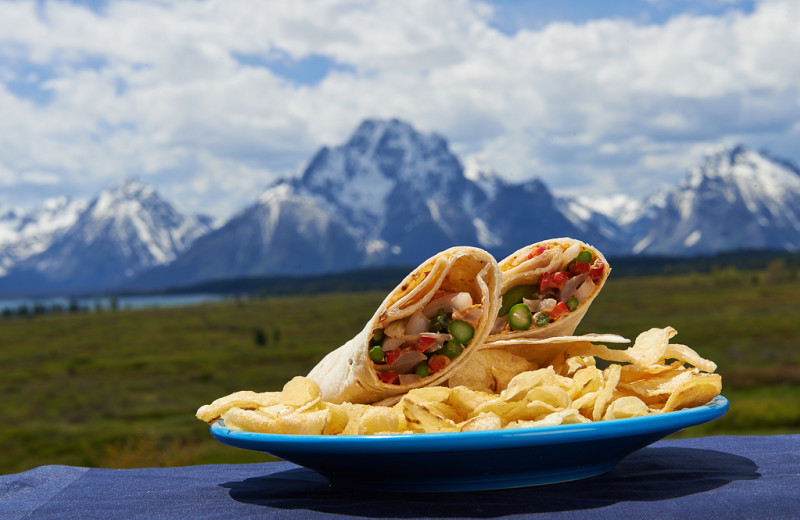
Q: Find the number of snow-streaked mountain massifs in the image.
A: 3